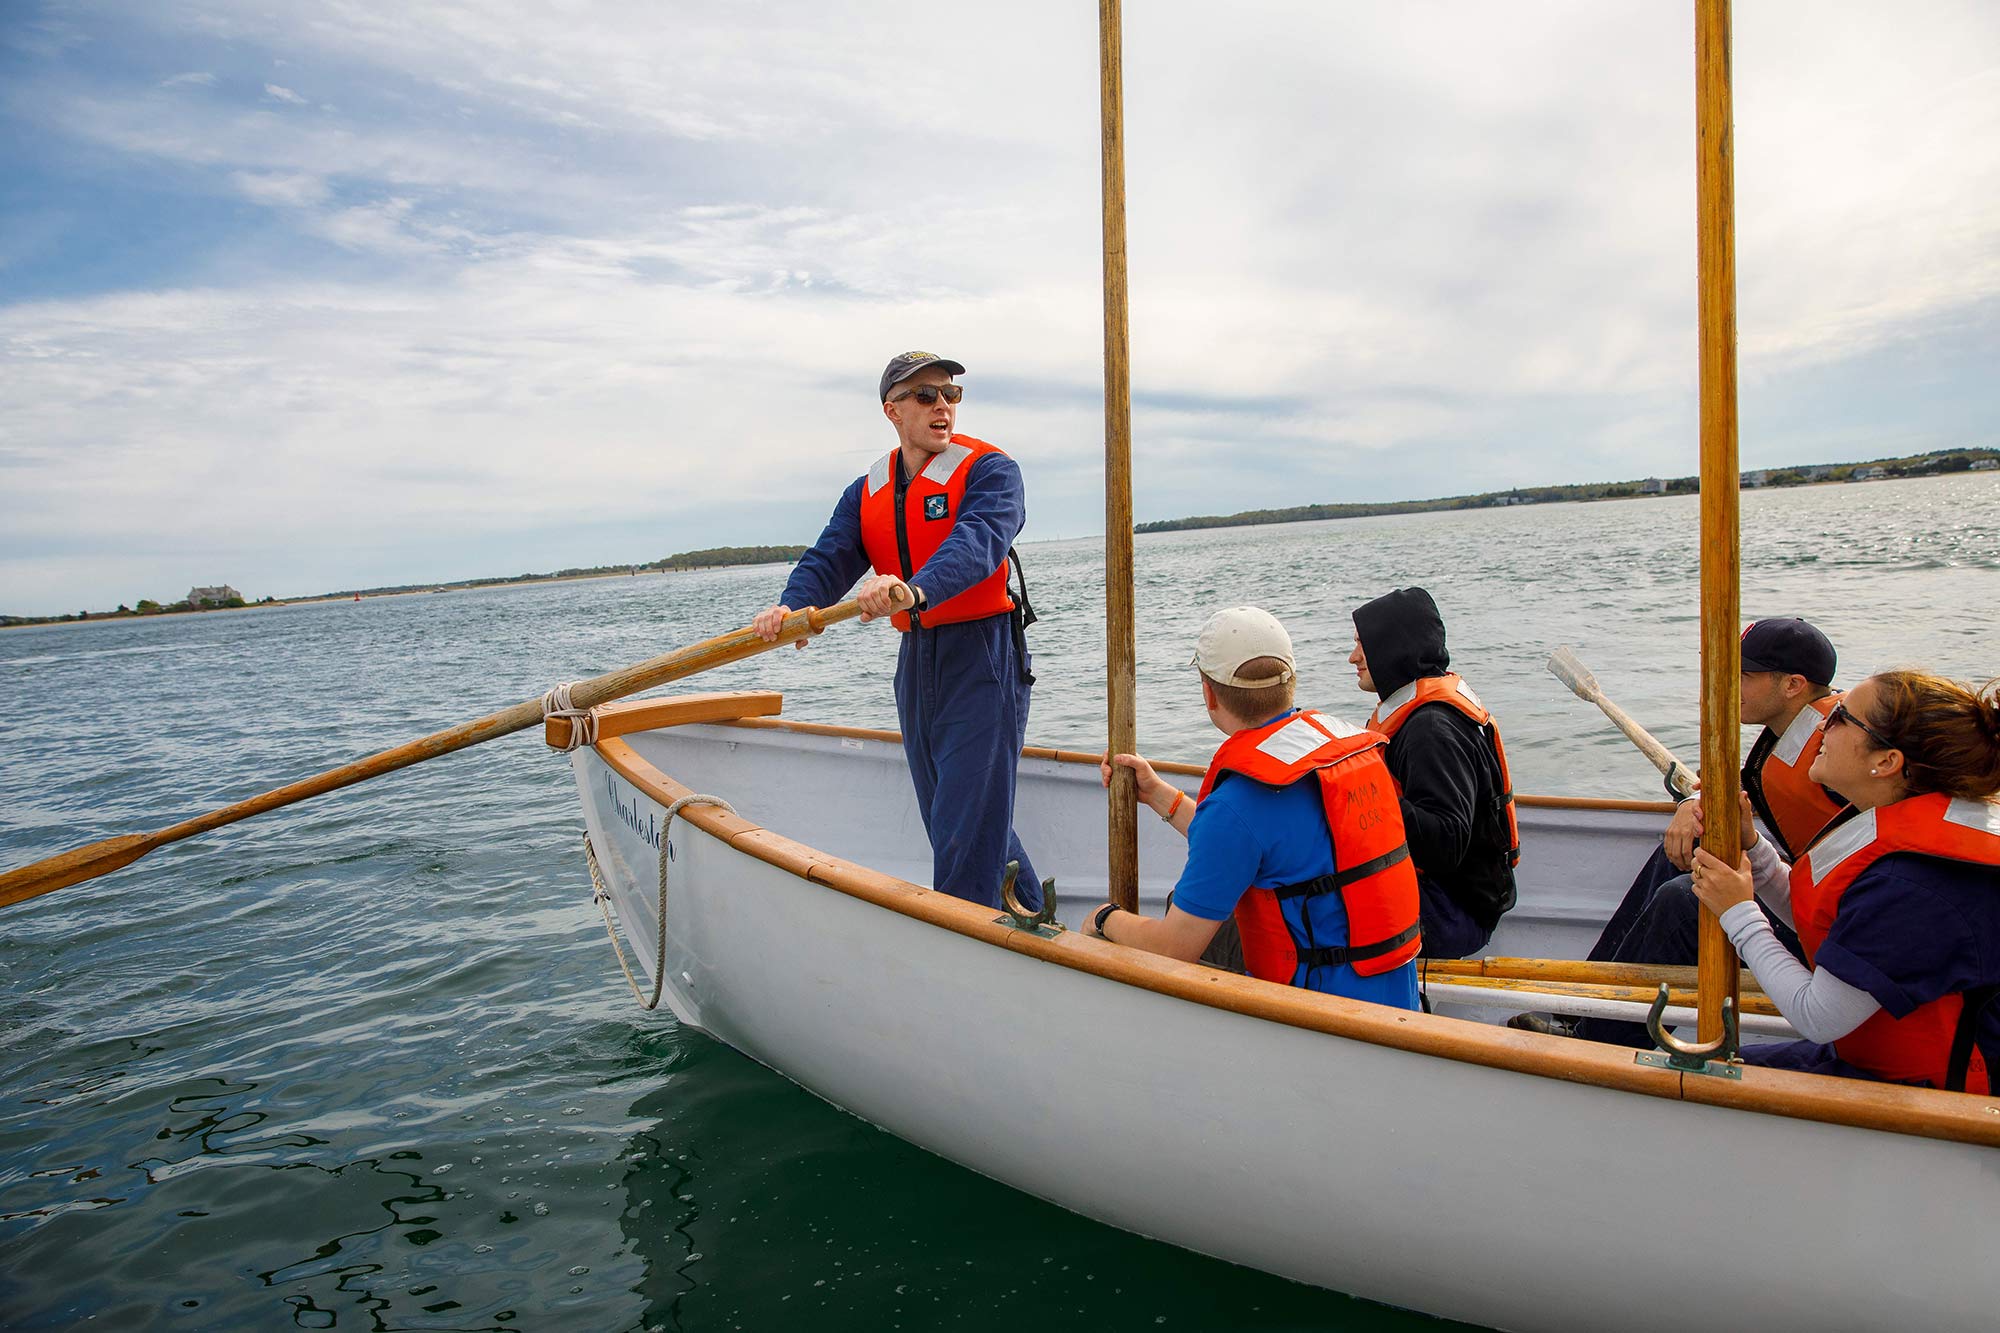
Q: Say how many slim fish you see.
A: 0